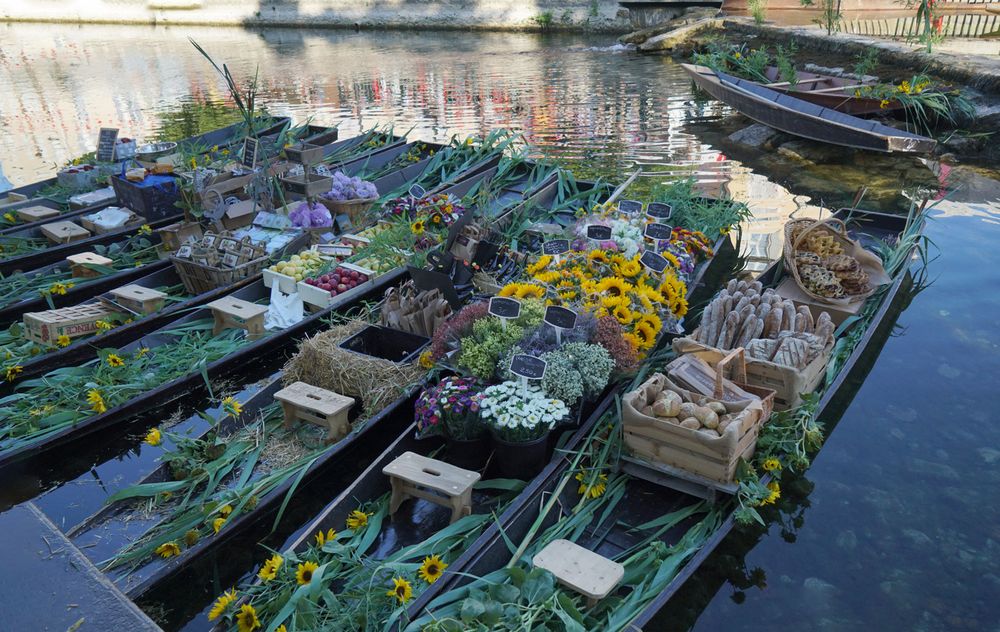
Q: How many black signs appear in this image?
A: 12